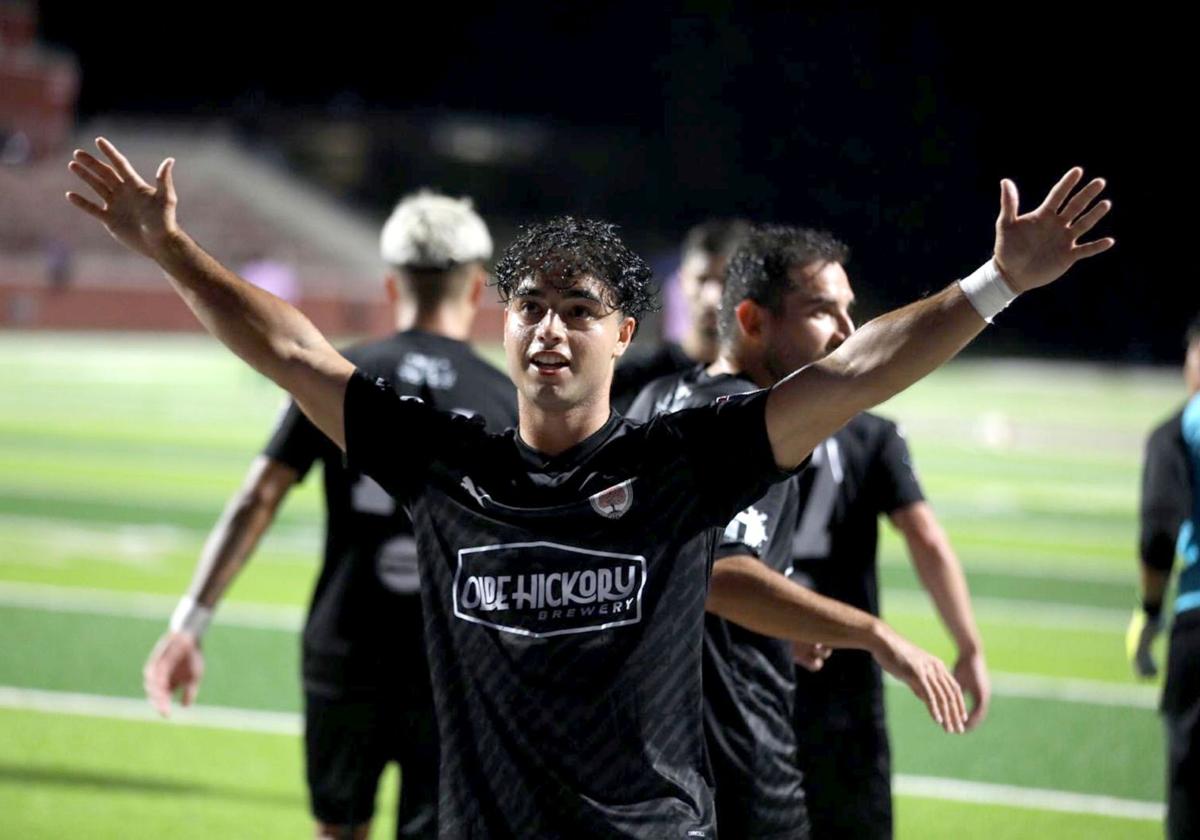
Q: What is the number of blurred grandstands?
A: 1